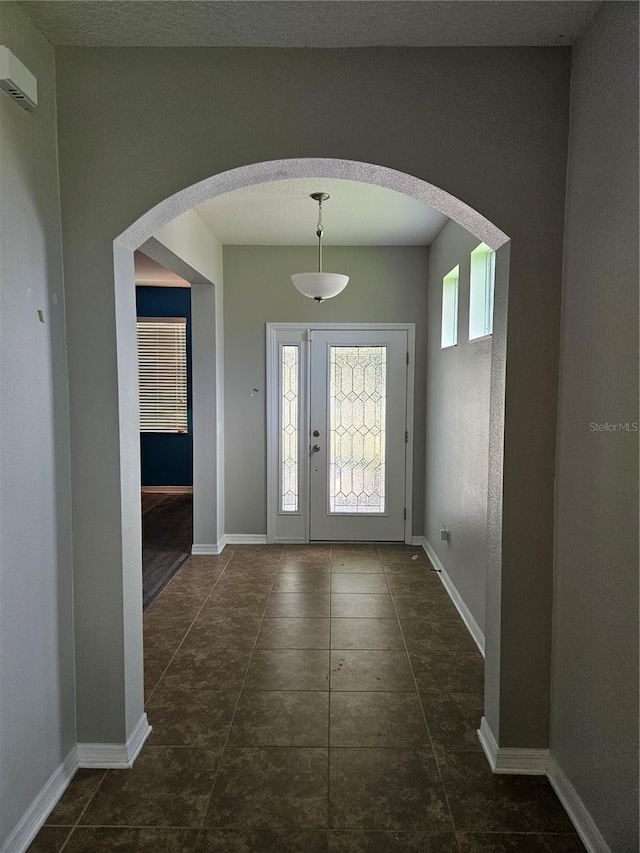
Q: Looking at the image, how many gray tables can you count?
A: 0